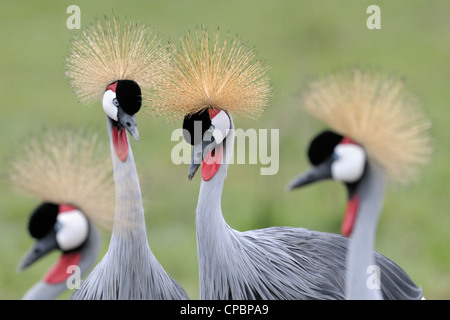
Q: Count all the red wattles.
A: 4